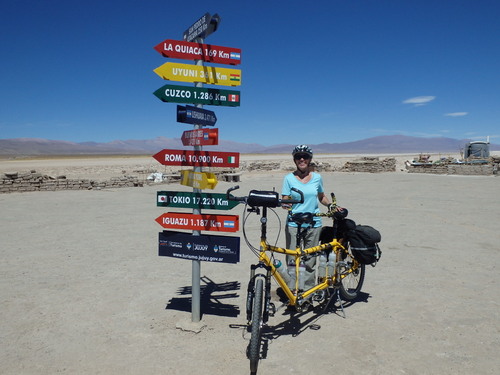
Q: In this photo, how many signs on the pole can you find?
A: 11